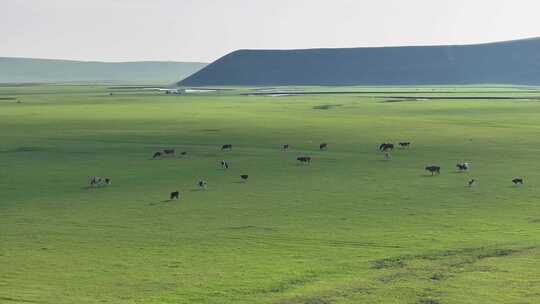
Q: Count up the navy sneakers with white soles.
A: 0